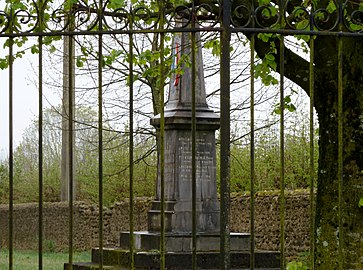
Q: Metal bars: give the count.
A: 12